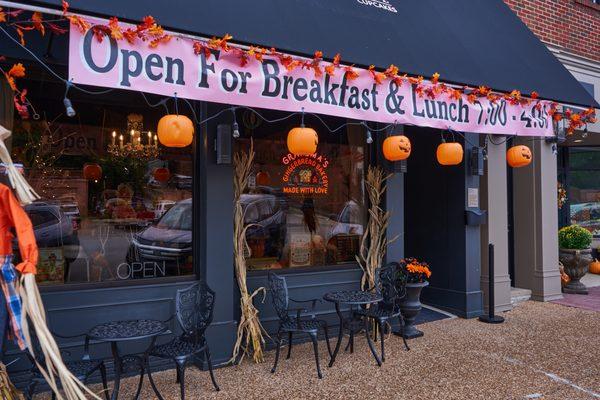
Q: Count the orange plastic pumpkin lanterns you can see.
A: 5